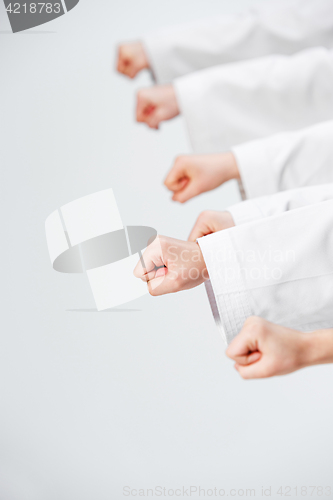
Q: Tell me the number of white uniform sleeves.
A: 5